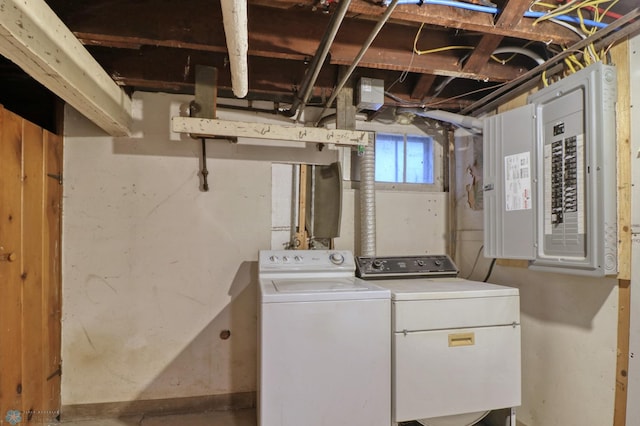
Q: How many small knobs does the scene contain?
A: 5